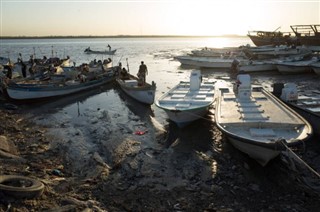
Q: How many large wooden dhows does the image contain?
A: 2